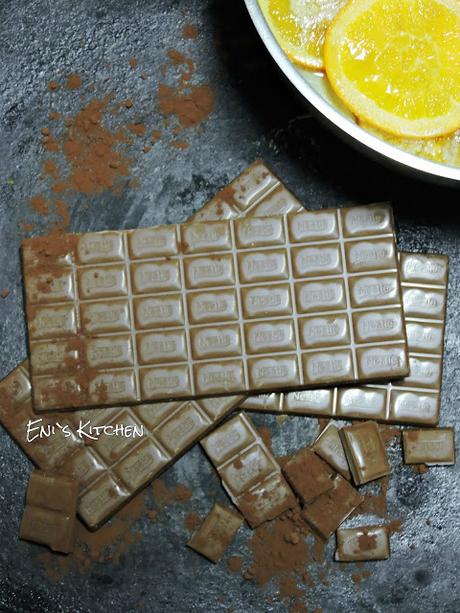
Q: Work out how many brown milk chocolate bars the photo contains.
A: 3